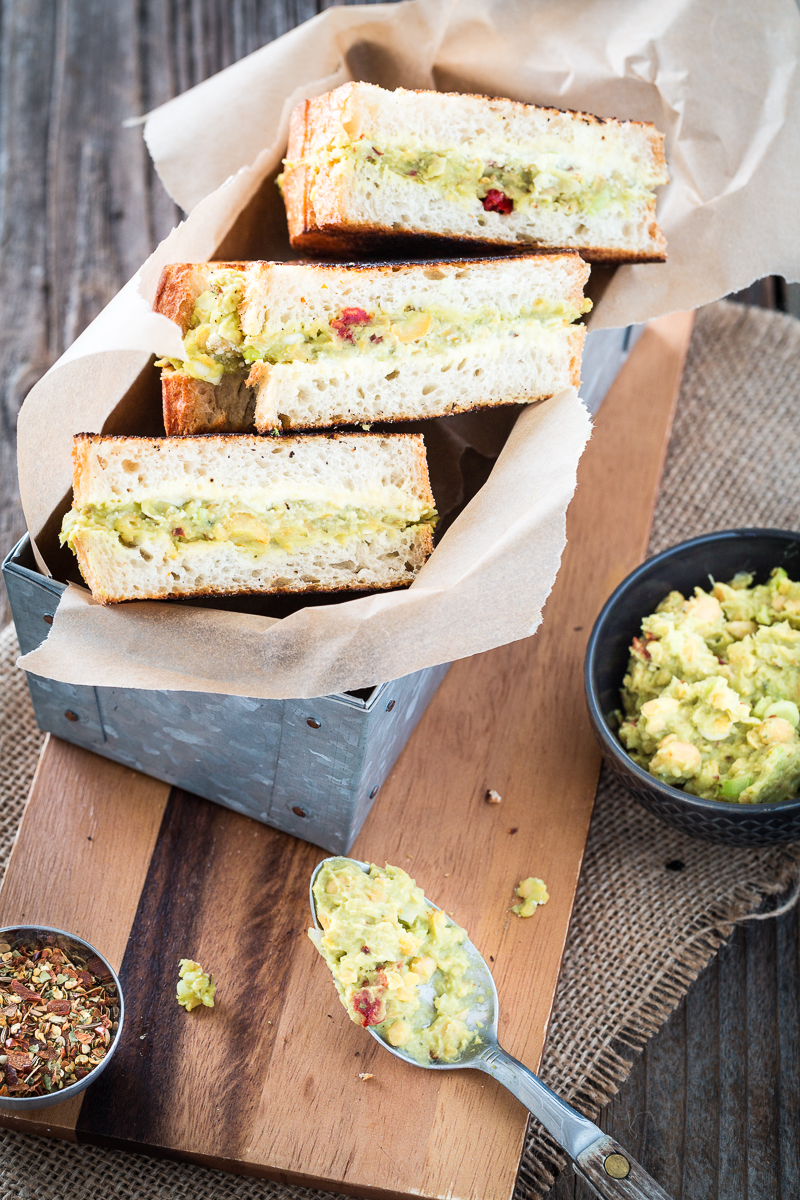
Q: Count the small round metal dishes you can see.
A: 1